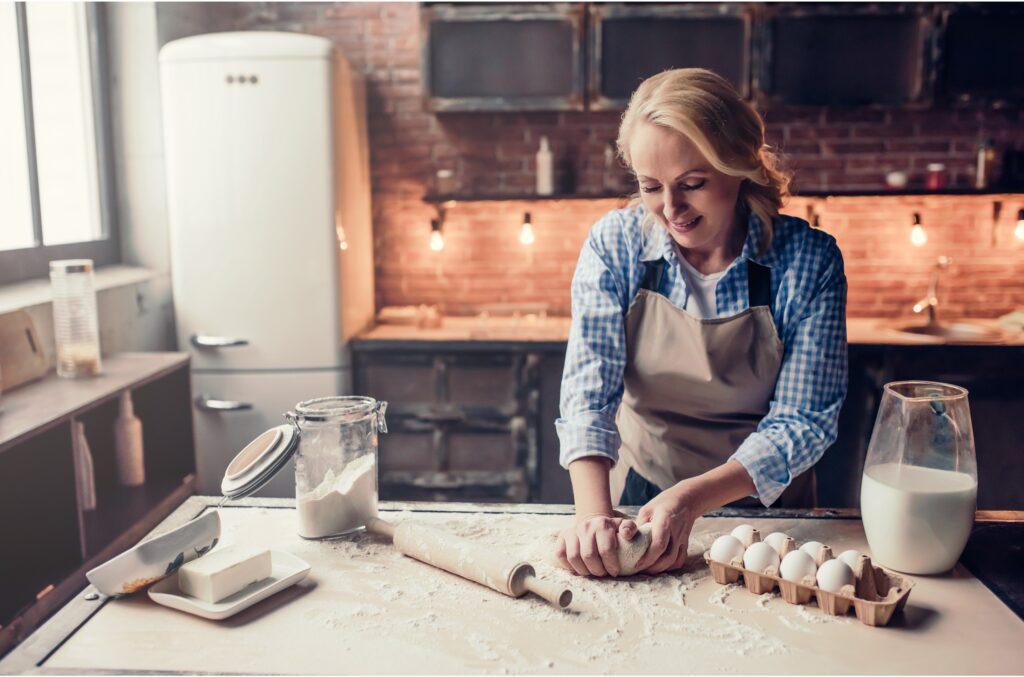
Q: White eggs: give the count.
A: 8